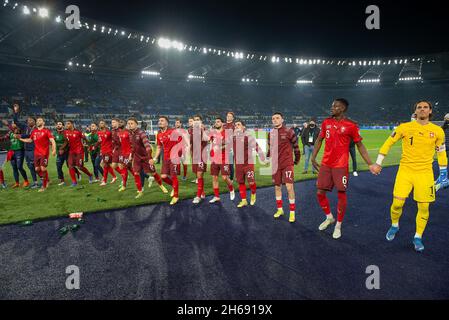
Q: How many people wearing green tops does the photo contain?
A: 3